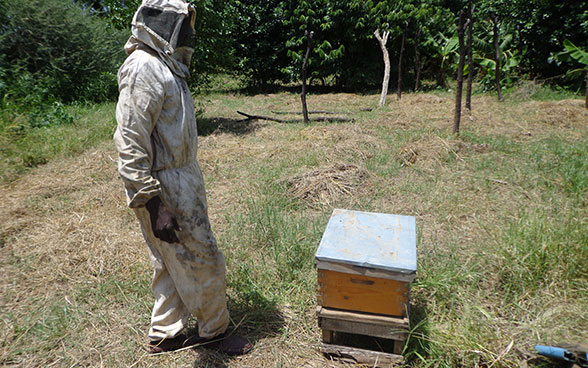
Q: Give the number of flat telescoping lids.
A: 1